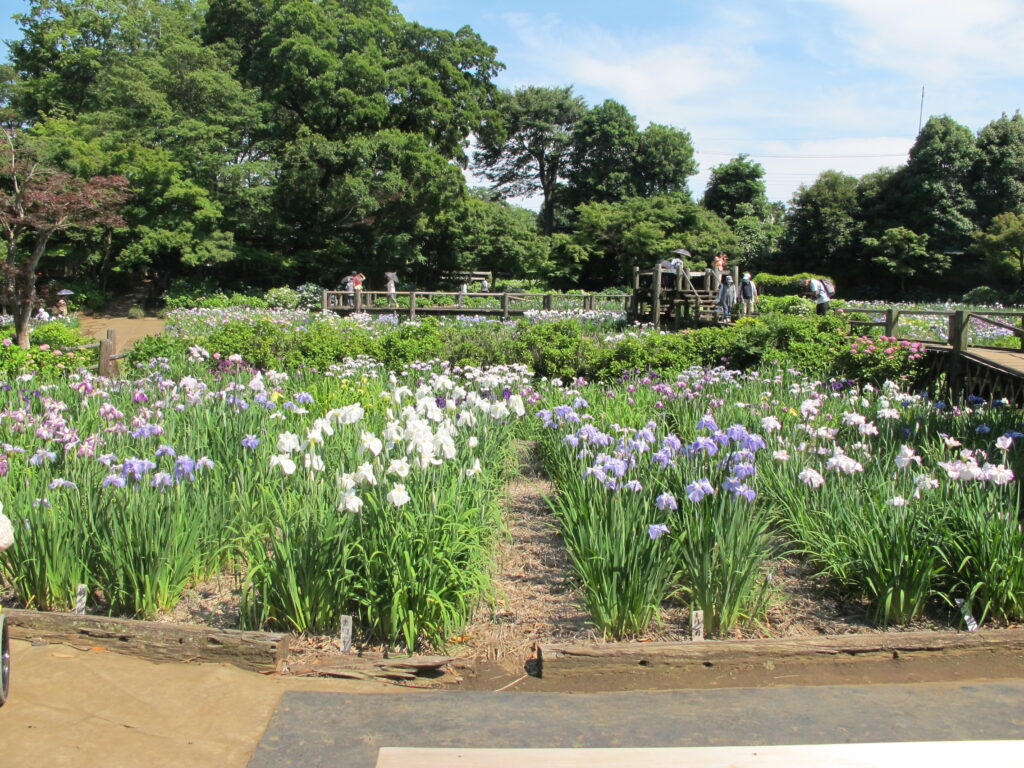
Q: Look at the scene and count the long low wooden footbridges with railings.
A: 2